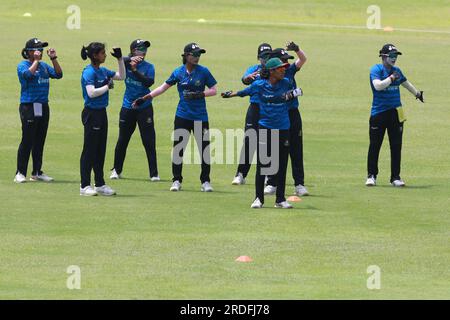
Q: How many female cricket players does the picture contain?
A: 8